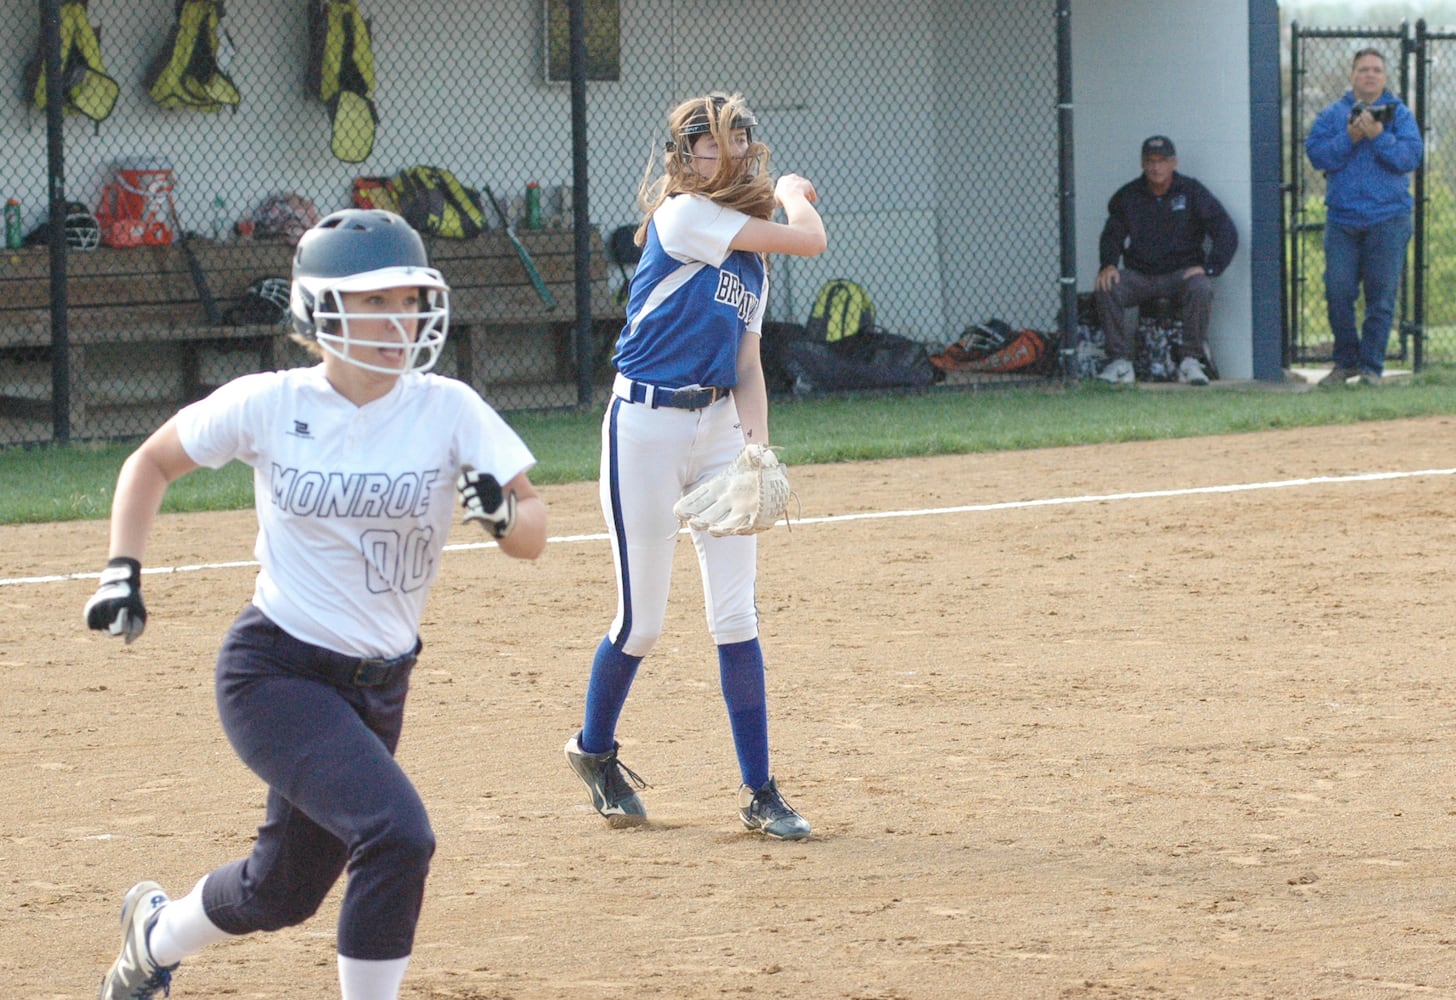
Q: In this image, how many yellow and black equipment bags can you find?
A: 5